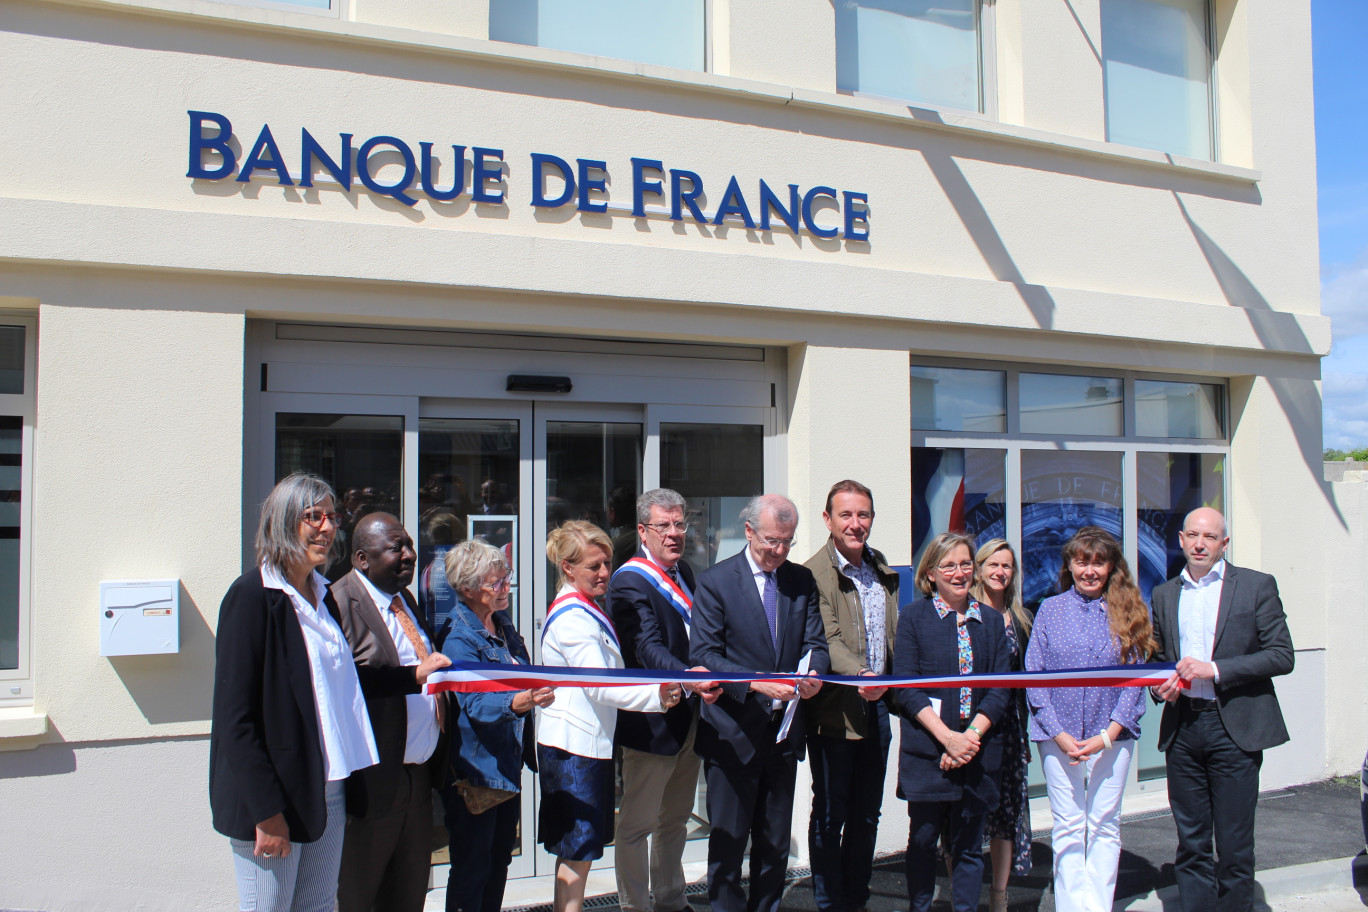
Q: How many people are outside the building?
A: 11